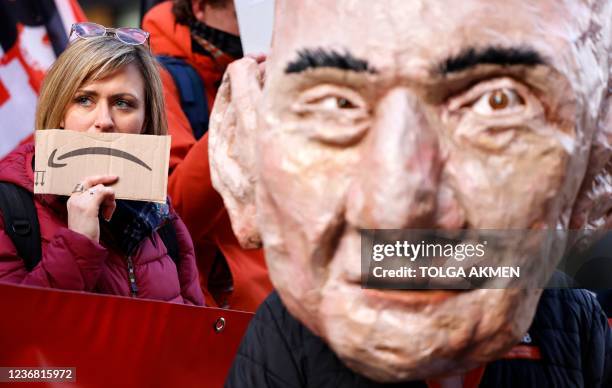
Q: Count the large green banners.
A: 0